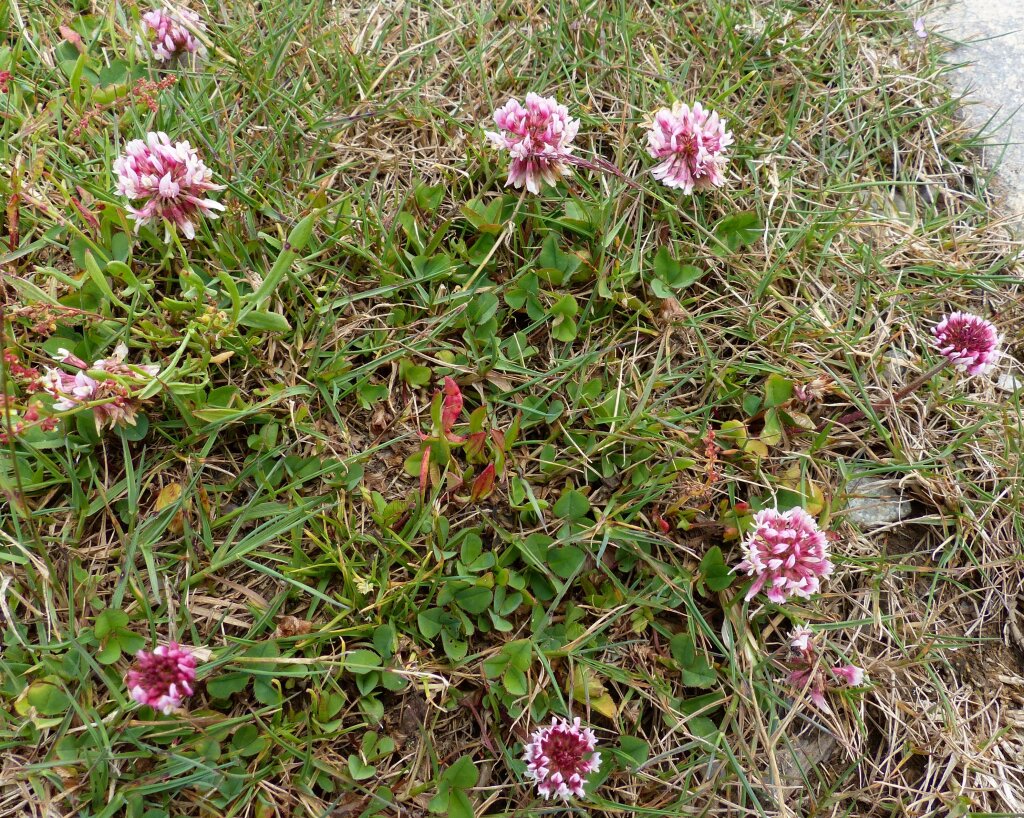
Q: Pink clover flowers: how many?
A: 10